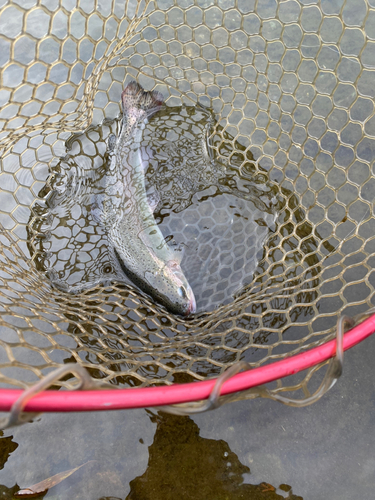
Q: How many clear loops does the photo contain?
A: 3